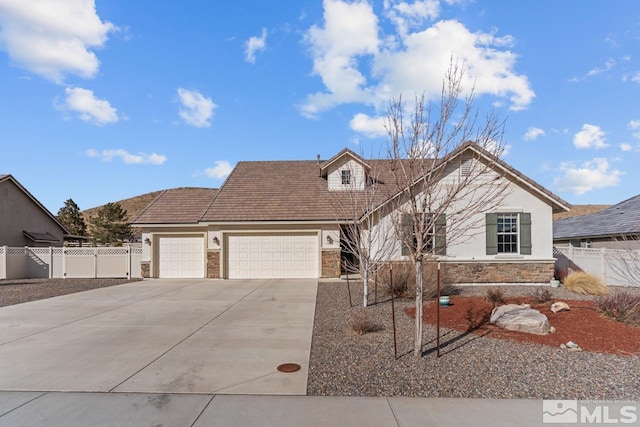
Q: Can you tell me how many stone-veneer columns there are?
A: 3